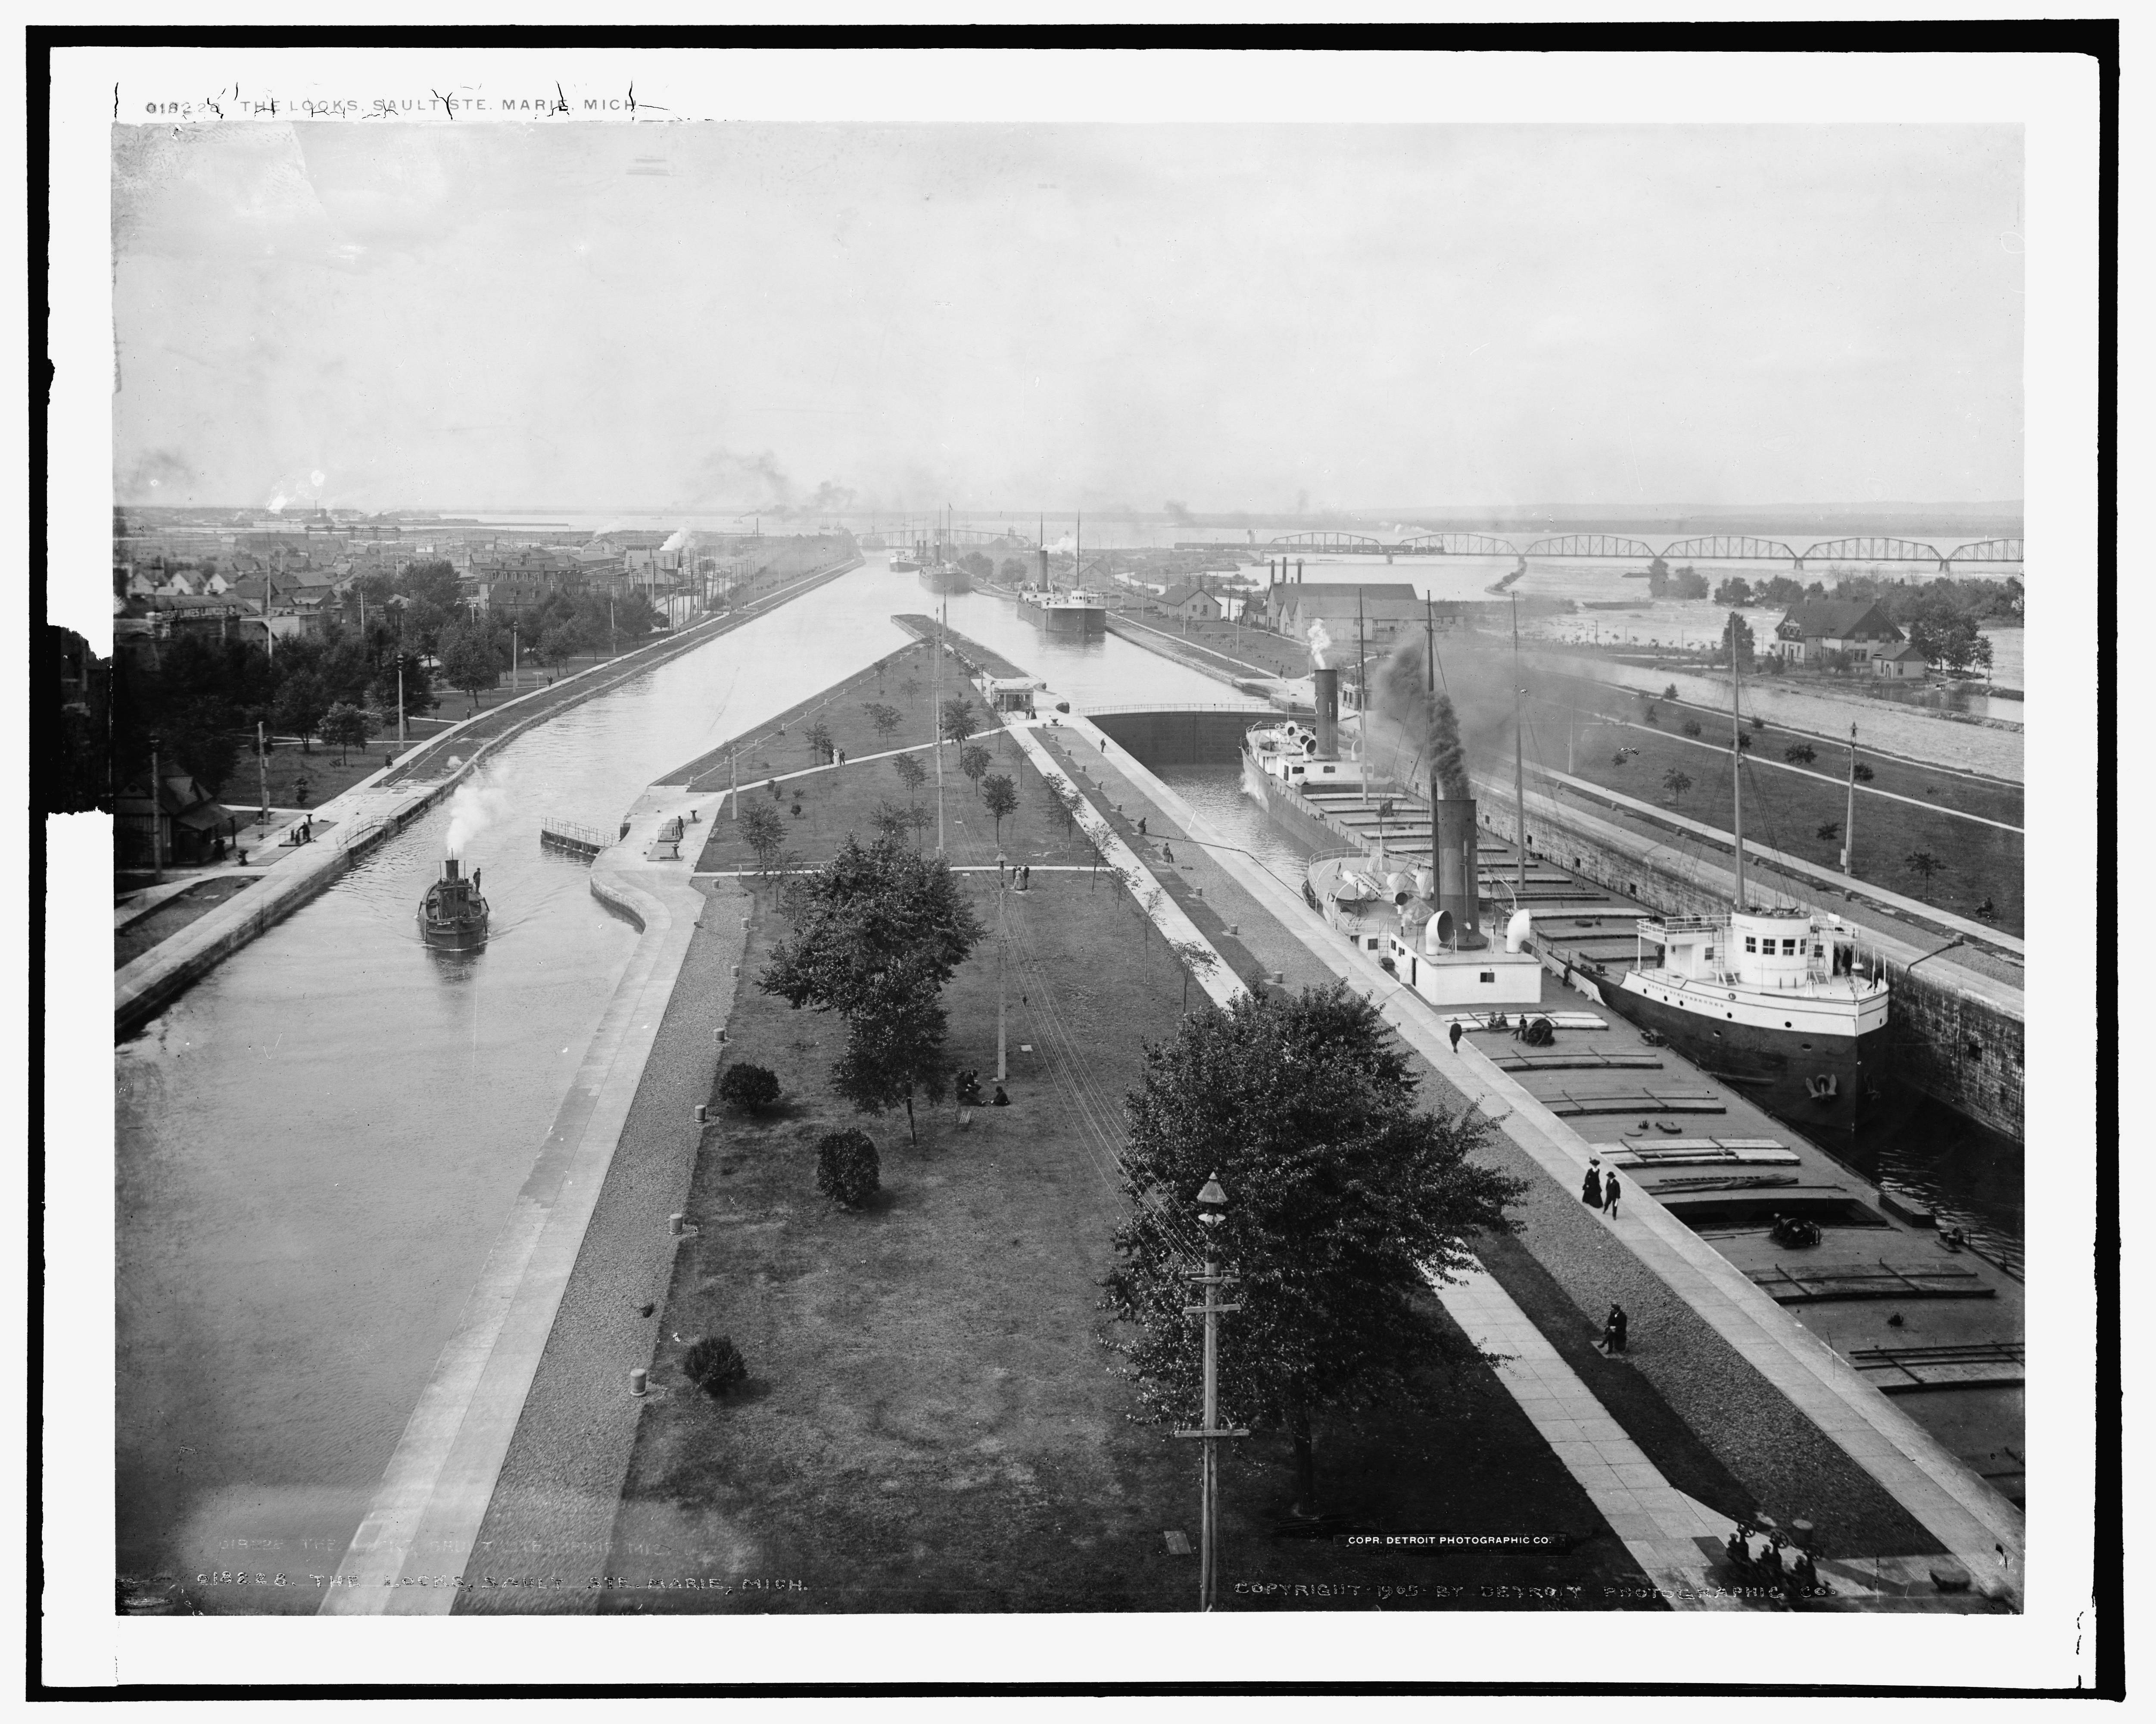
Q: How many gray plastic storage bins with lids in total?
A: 0